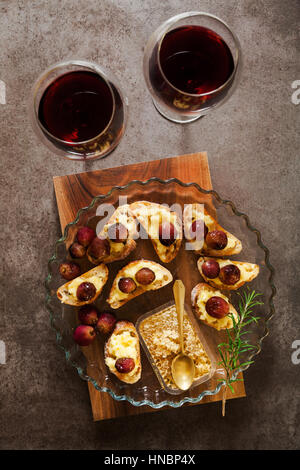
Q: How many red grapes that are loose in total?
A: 6